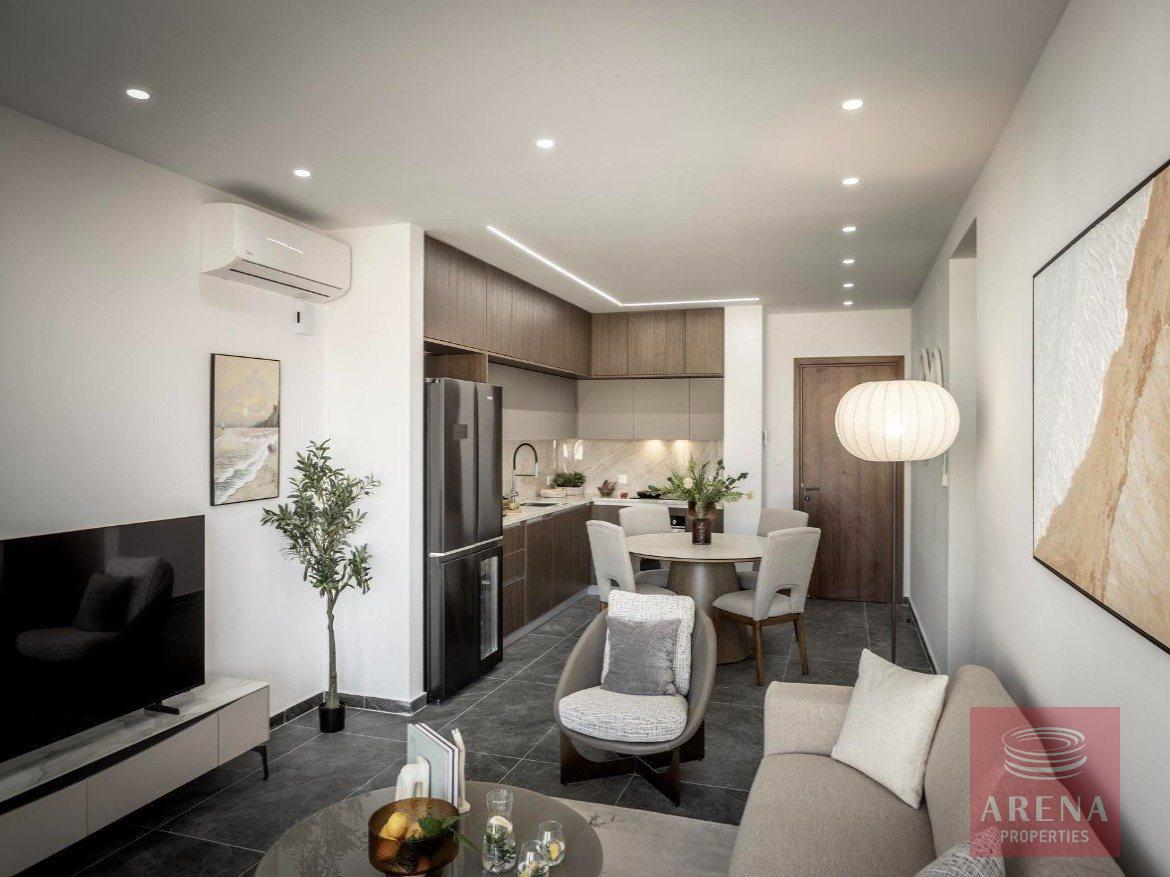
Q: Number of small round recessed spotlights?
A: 9